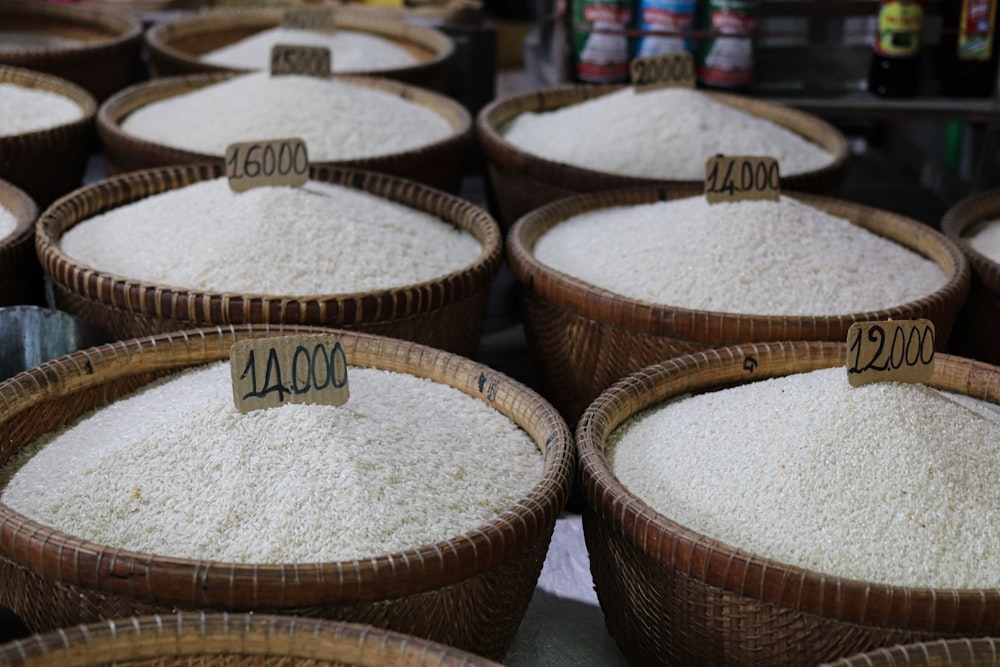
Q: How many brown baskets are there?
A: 13